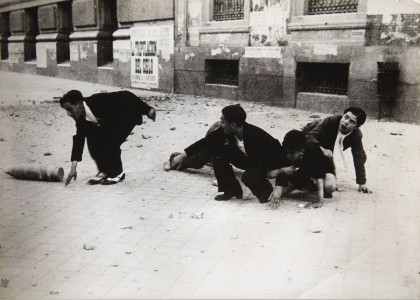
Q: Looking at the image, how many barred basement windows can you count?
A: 2